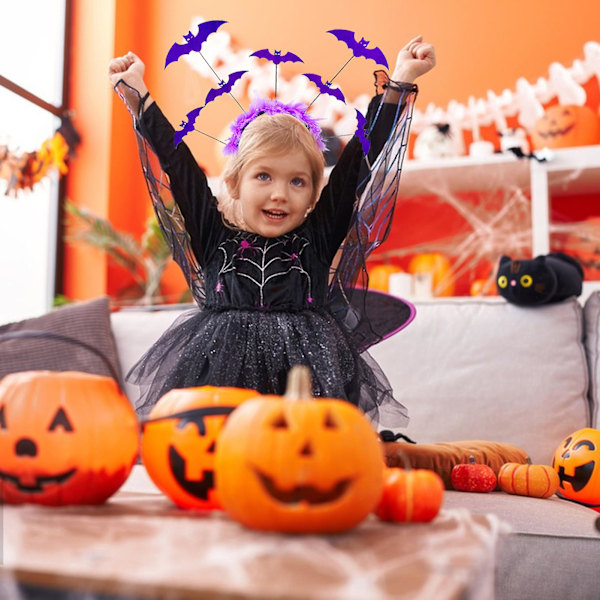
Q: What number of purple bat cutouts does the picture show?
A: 7